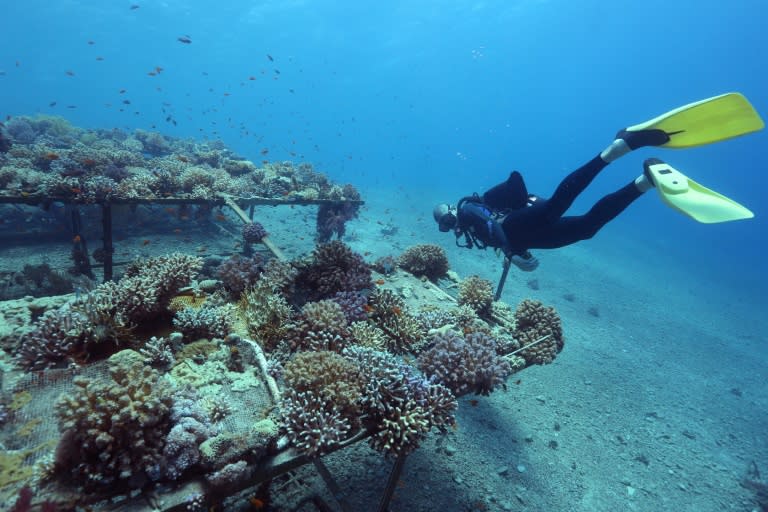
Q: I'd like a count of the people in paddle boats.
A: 0